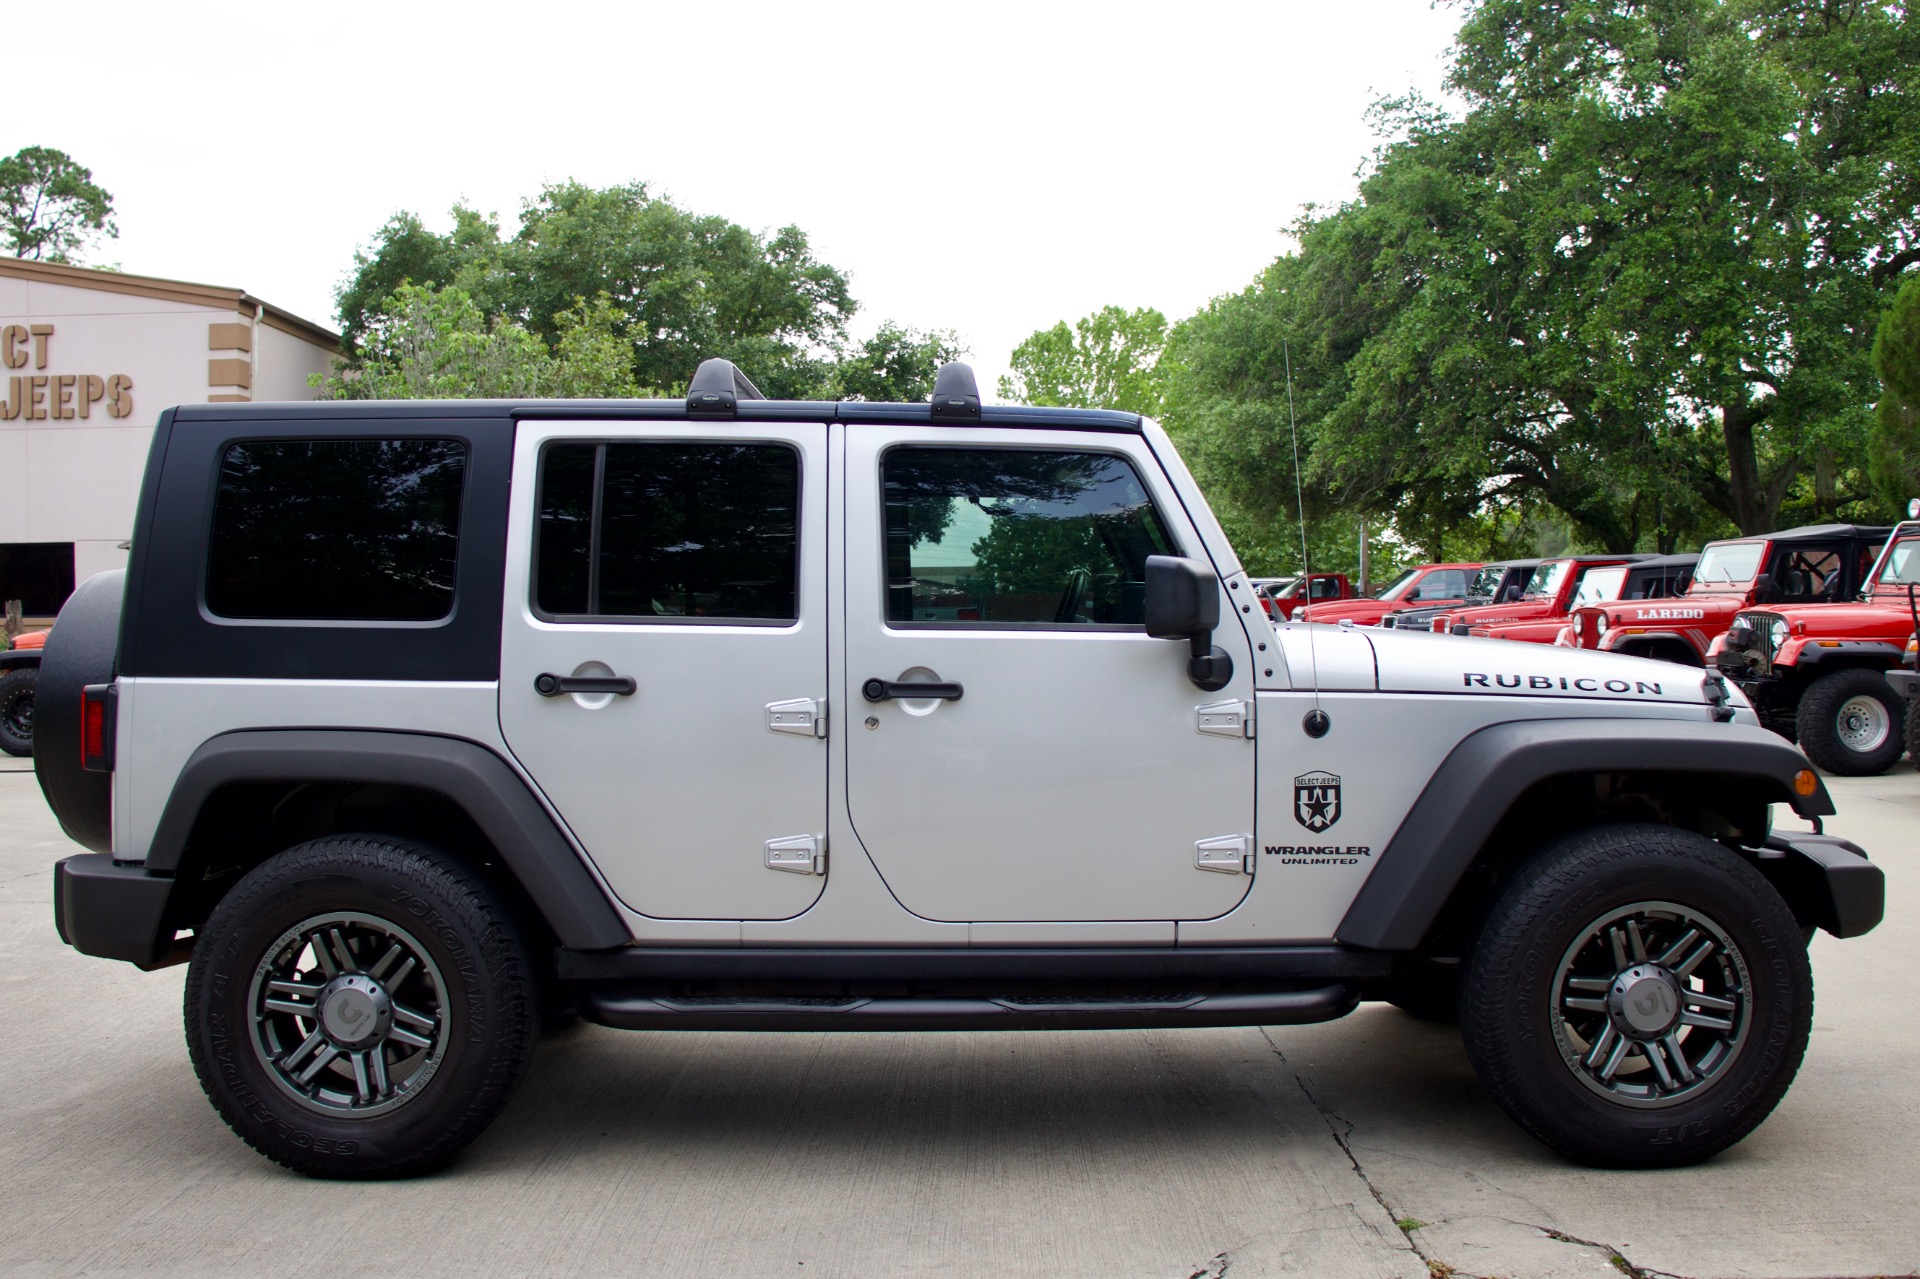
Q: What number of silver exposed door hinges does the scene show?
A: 4